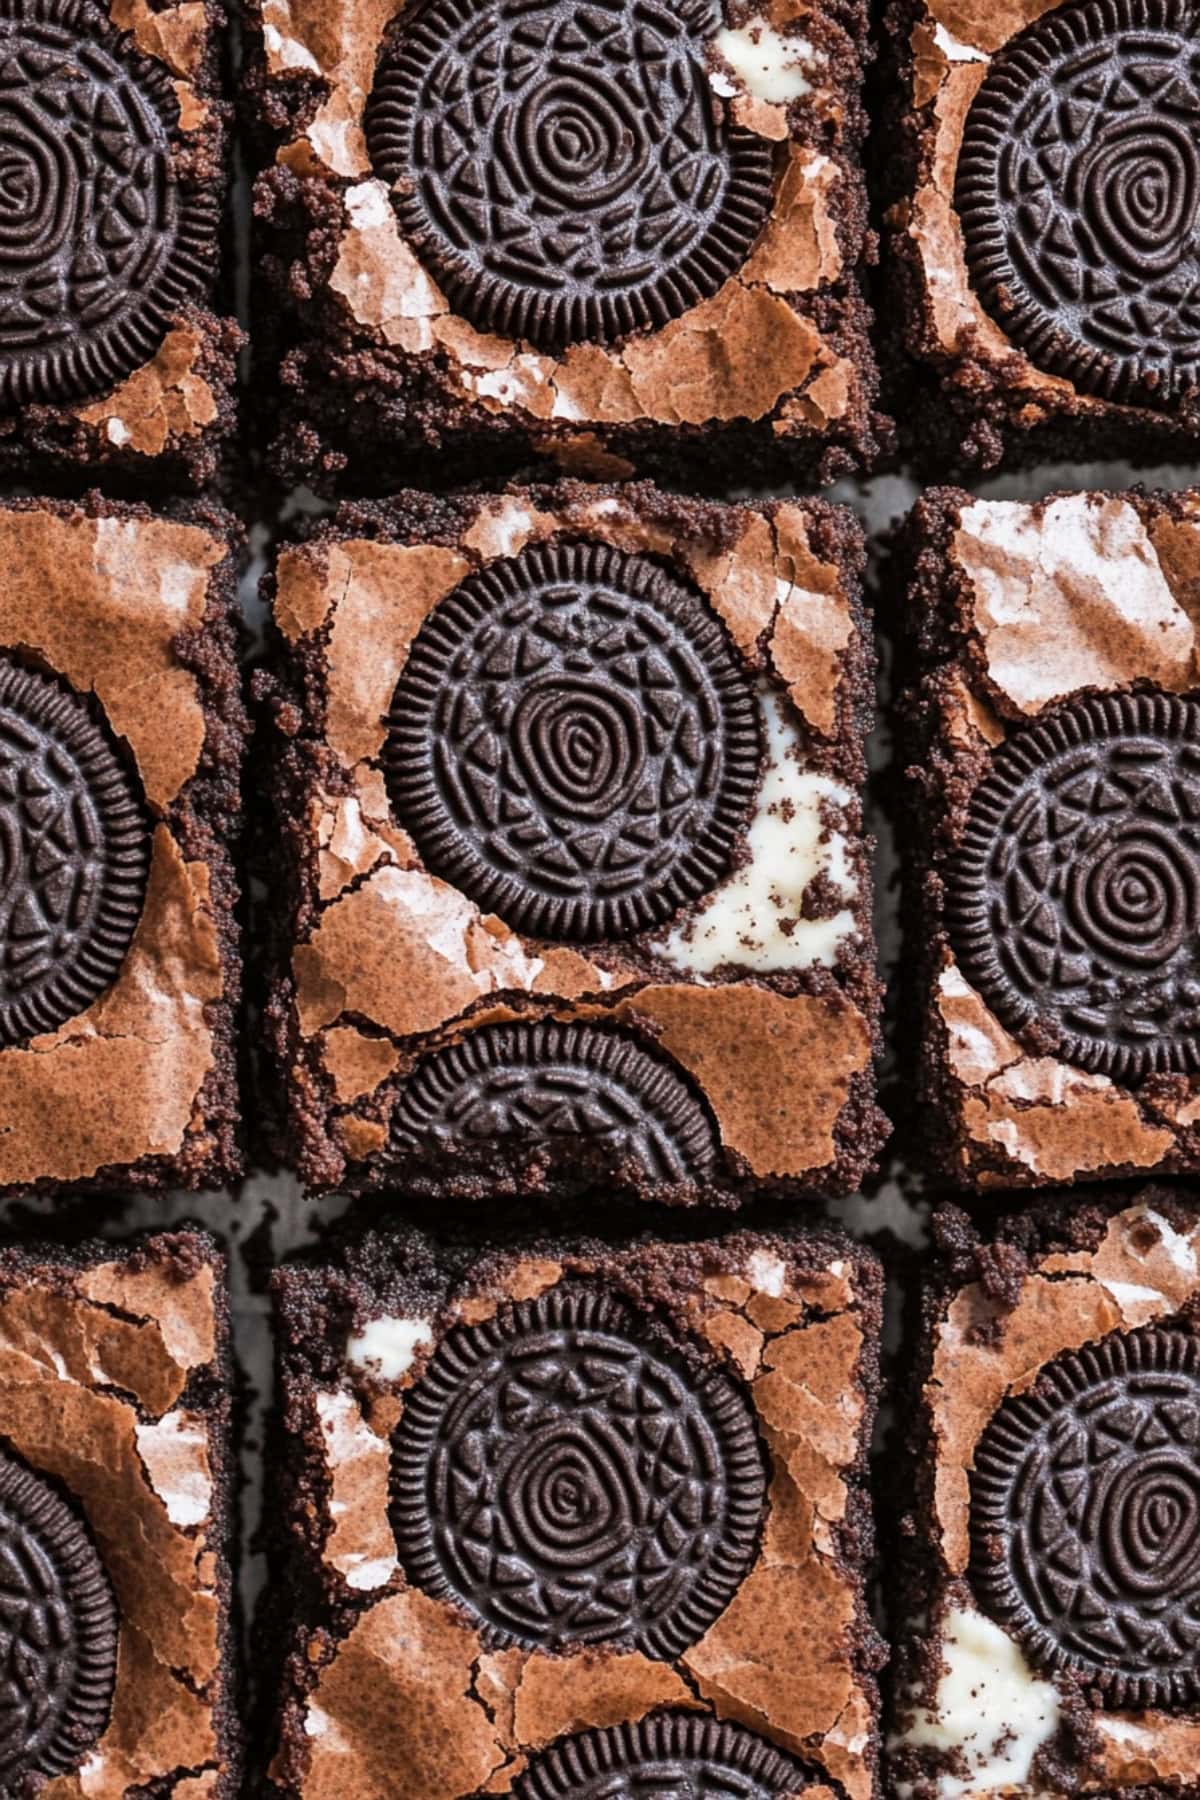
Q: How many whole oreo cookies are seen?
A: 2